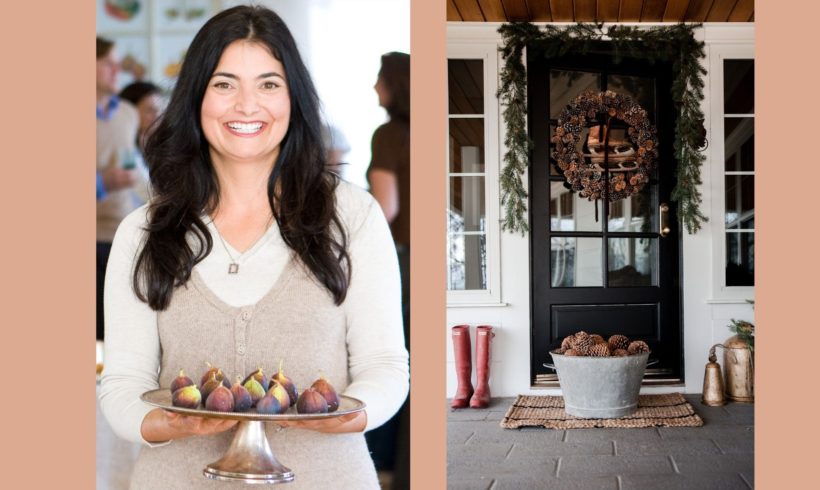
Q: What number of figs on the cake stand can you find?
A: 13